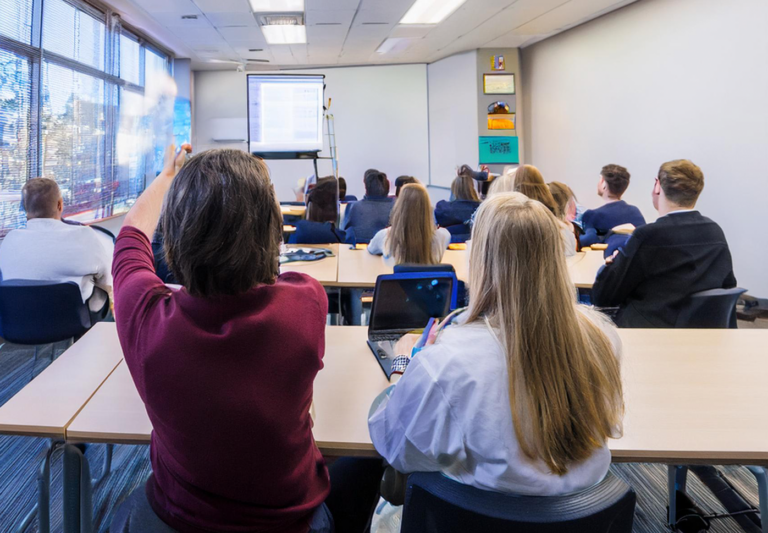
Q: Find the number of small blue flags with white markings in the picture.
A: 0